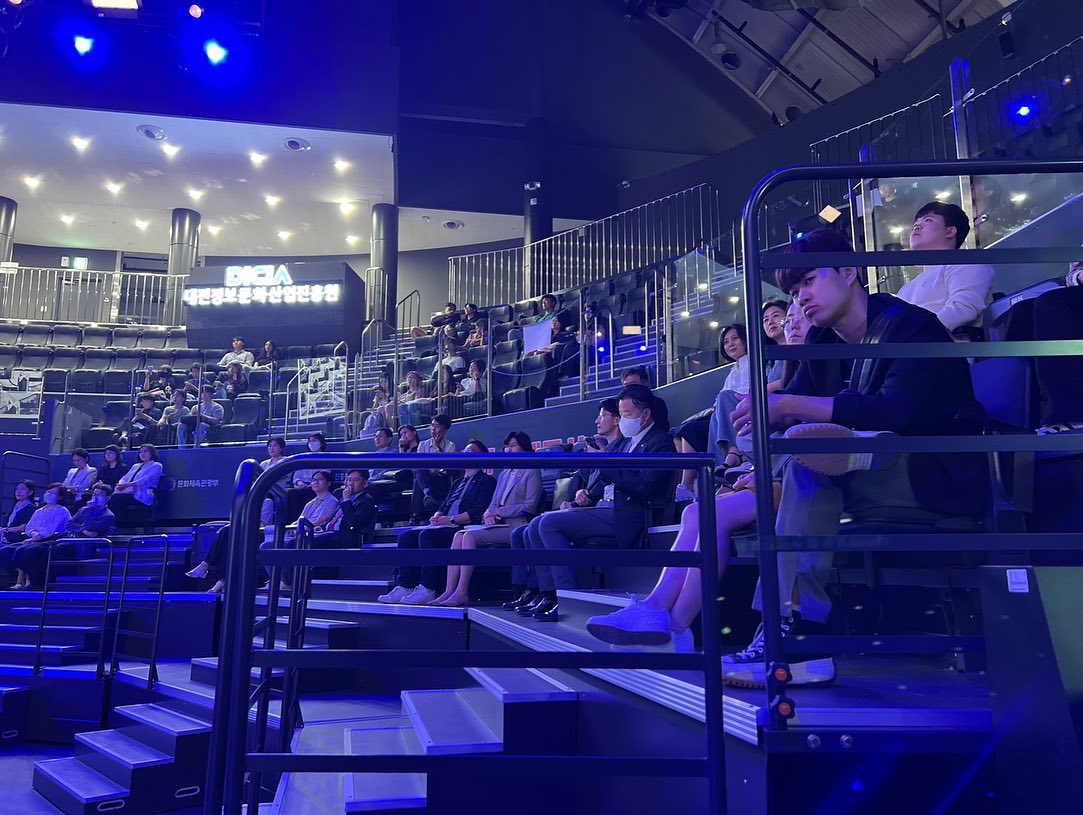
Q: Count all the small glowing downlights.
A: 14